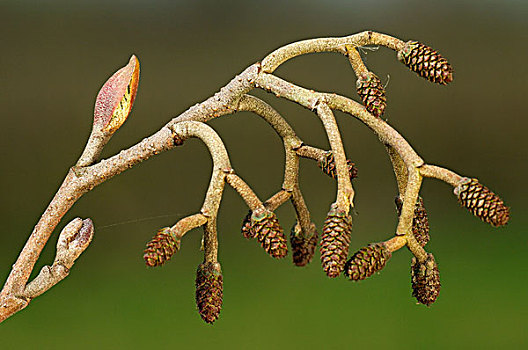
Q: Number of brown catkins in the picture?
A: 13